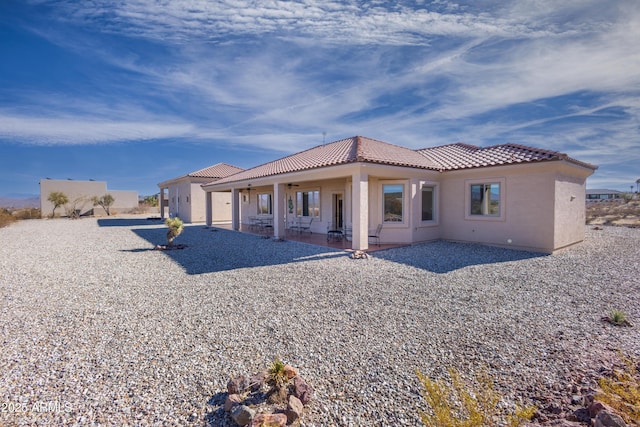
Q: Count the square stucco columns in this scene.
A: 5